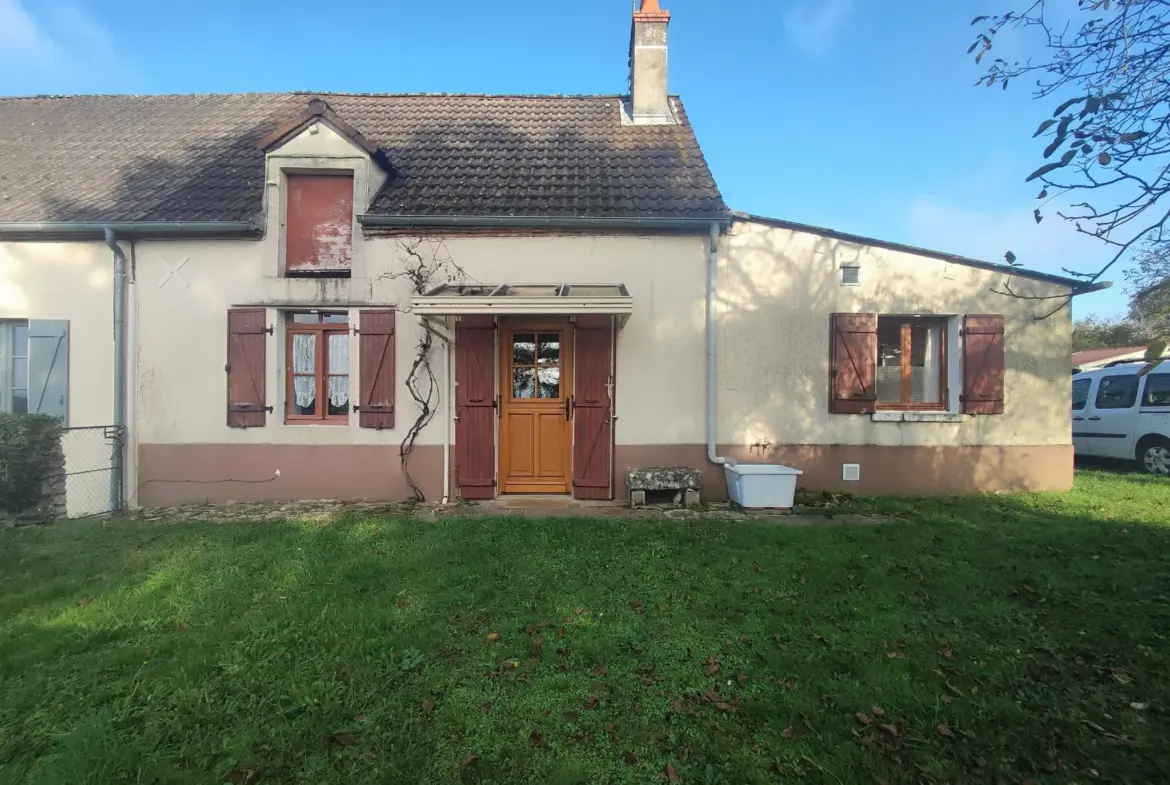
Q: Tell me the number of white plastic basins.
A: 1